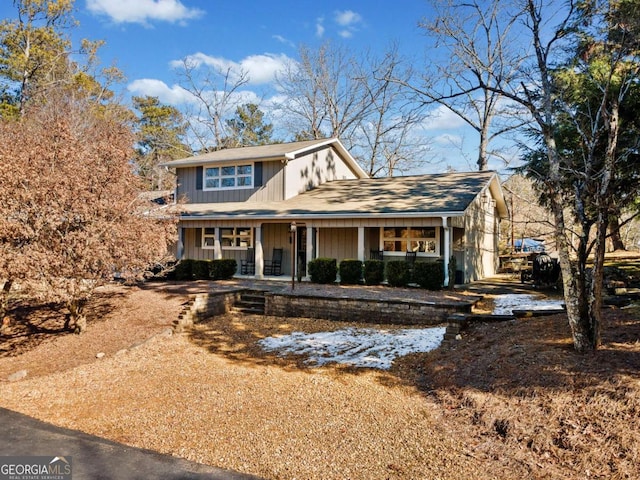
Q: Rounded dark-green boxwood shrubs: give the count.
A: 8